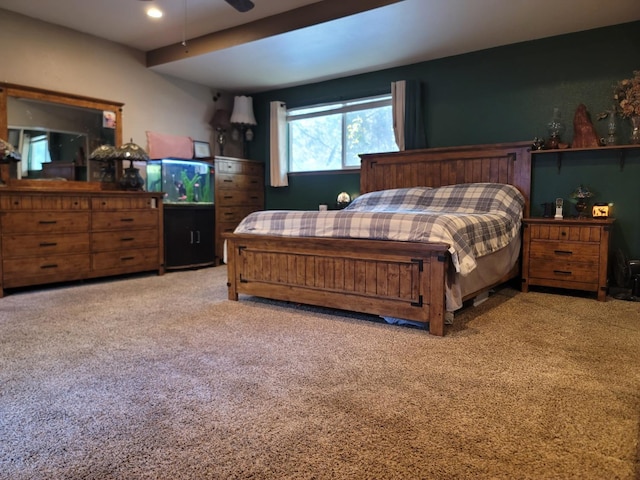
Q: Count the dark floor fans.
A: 1